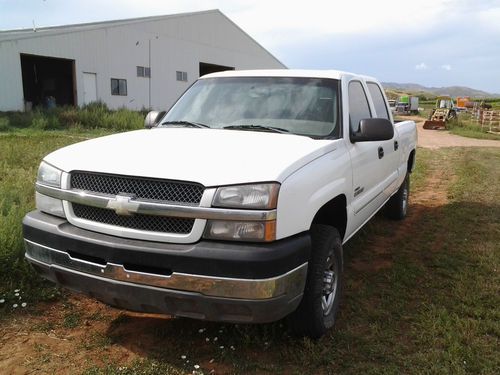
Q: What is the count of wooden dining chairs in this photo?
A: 0